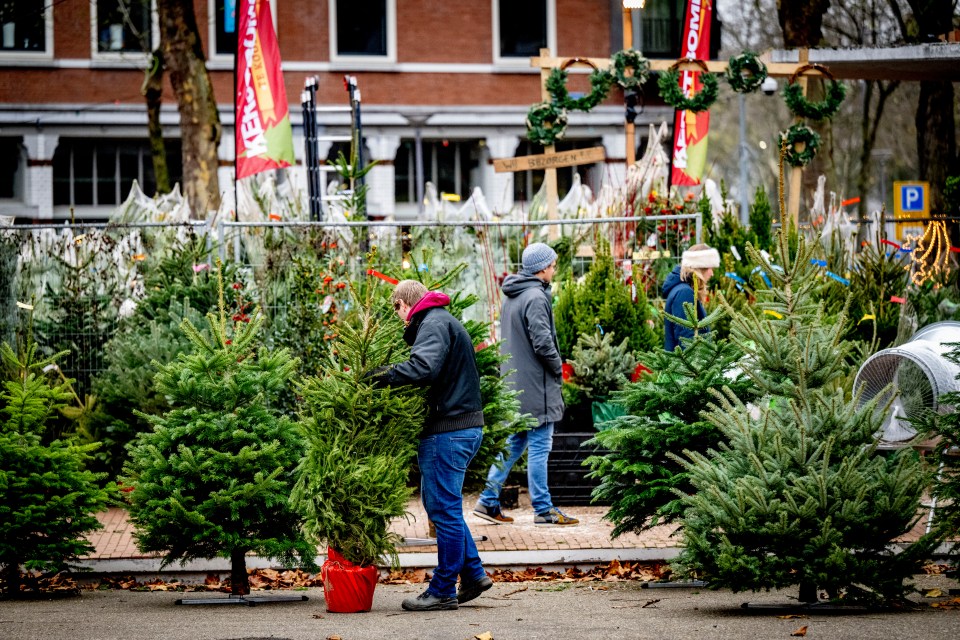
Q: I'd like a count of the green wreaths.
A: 7